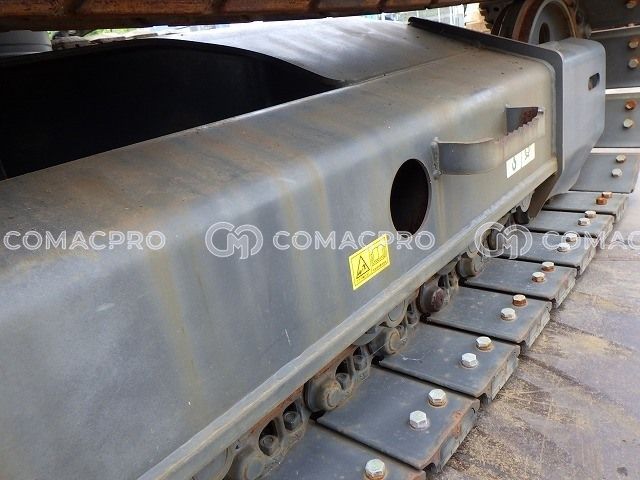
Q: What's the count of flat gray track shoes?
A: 12